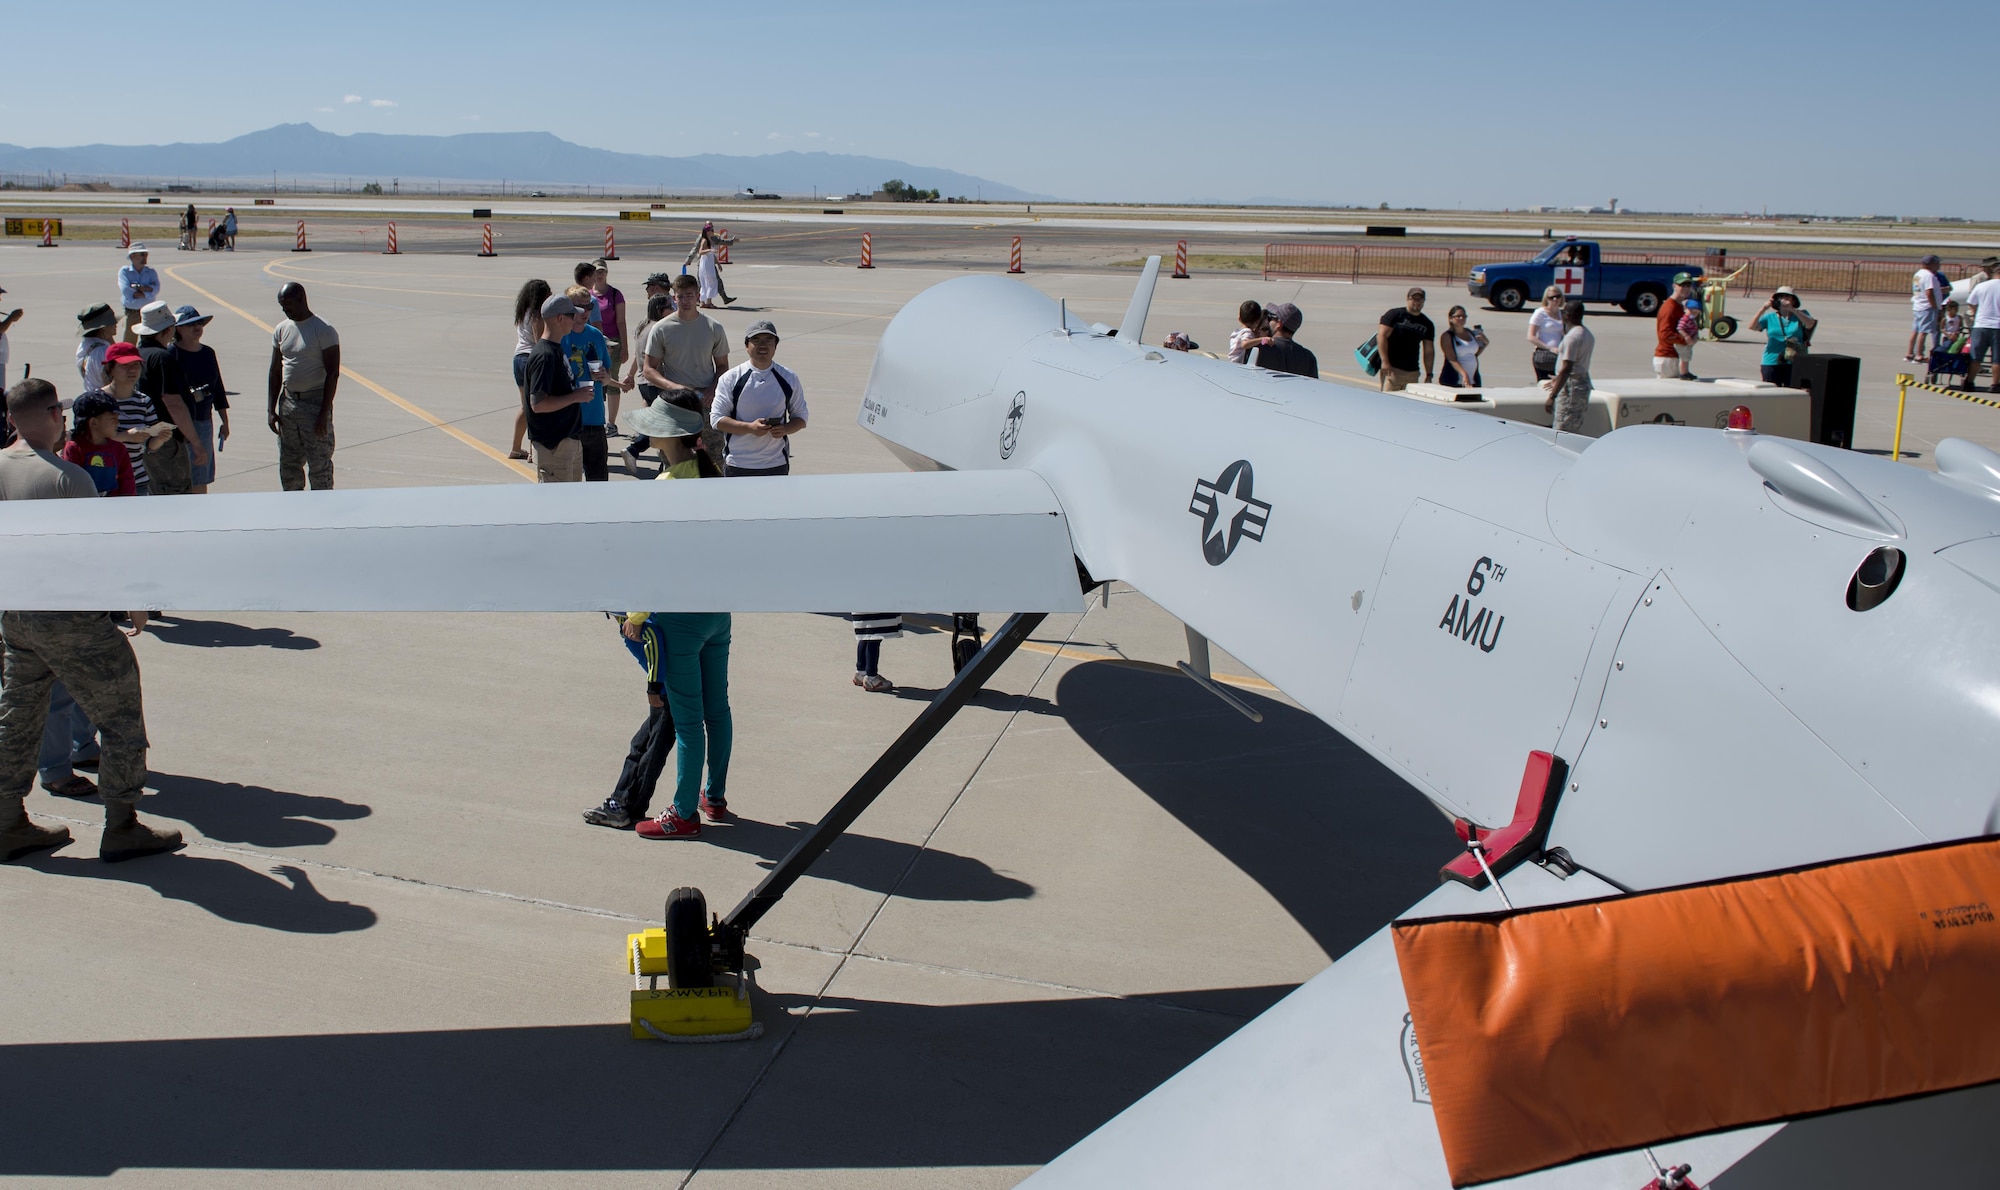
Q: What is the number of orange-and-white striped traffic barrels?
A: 11